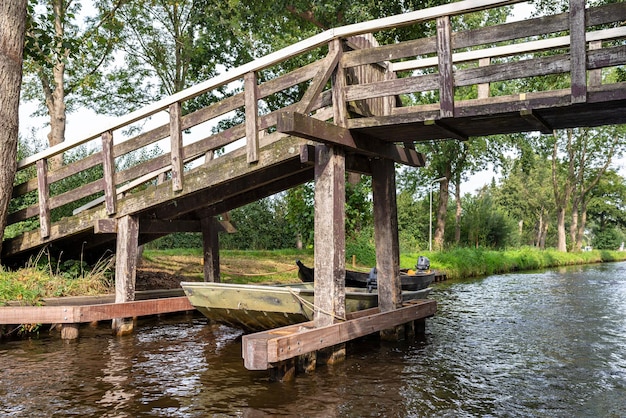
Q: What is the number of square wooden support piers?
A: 4